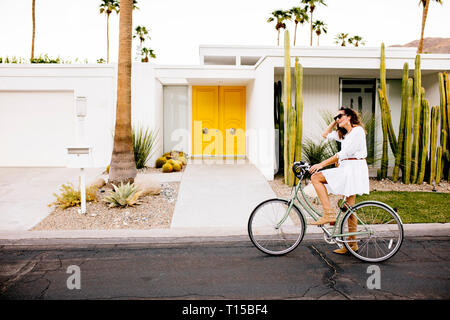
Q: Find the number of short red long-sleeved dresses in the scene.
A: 0